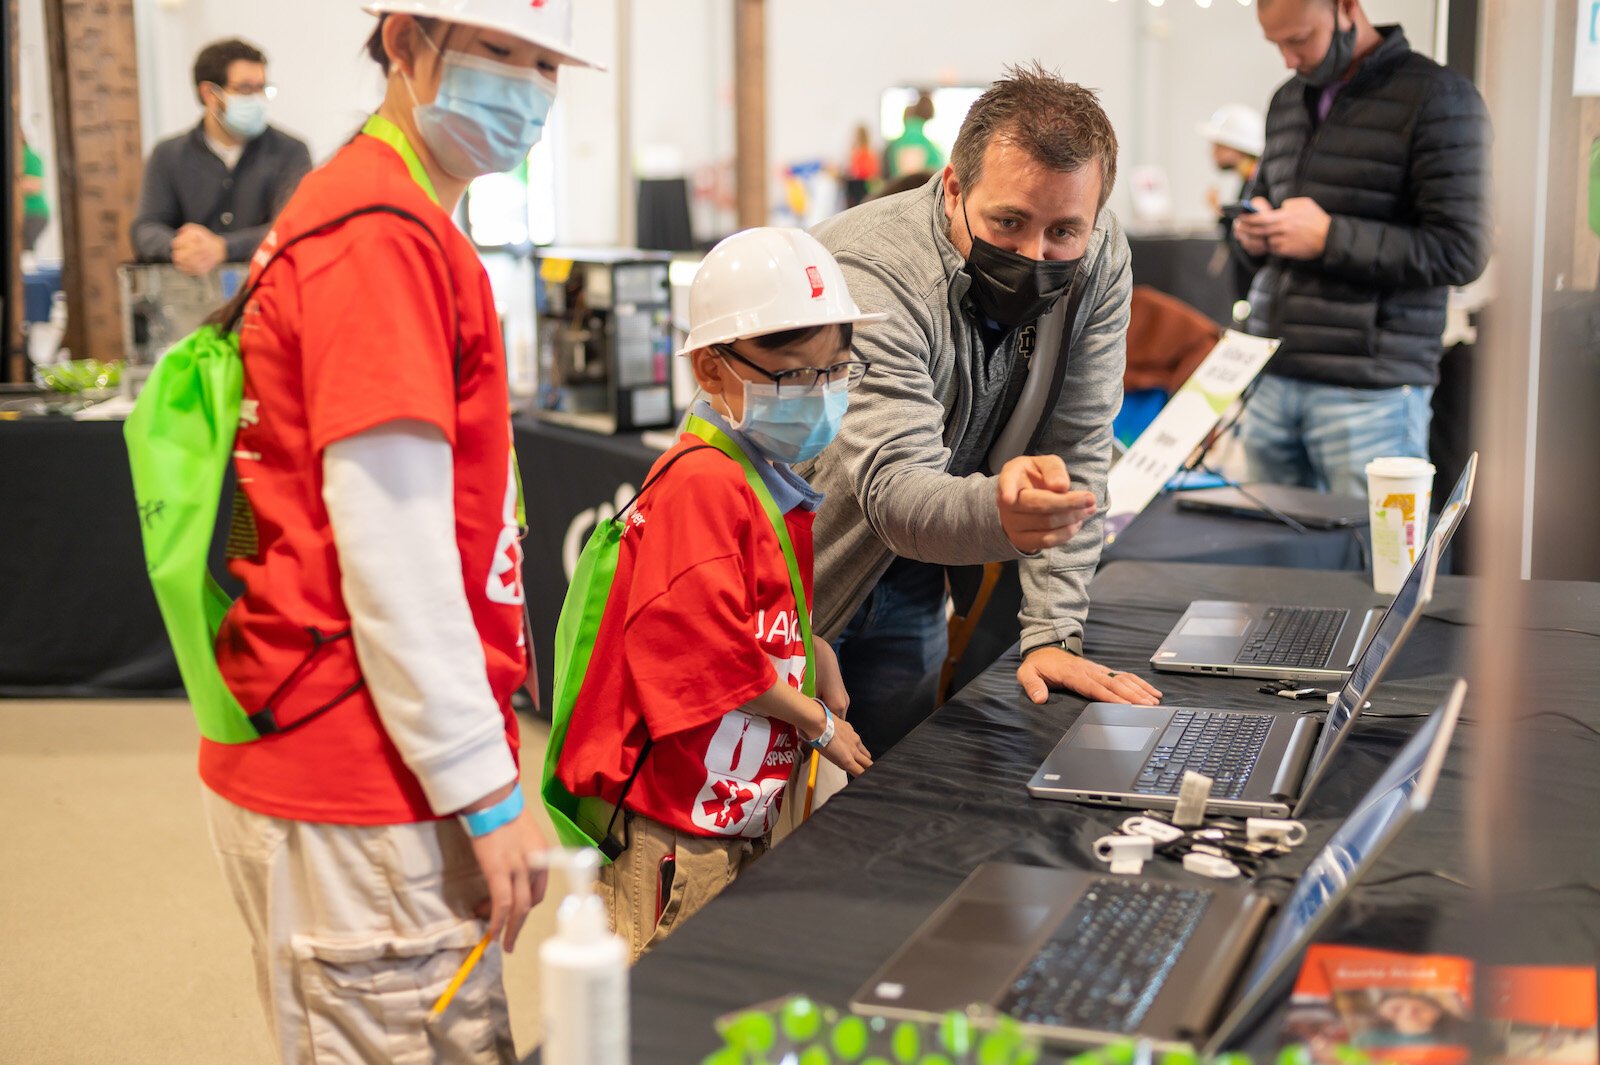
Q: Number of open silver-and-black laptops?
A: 3